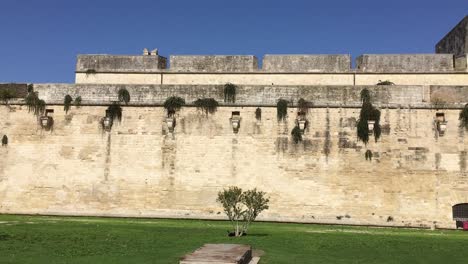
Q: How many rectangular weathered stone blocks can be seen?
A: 4